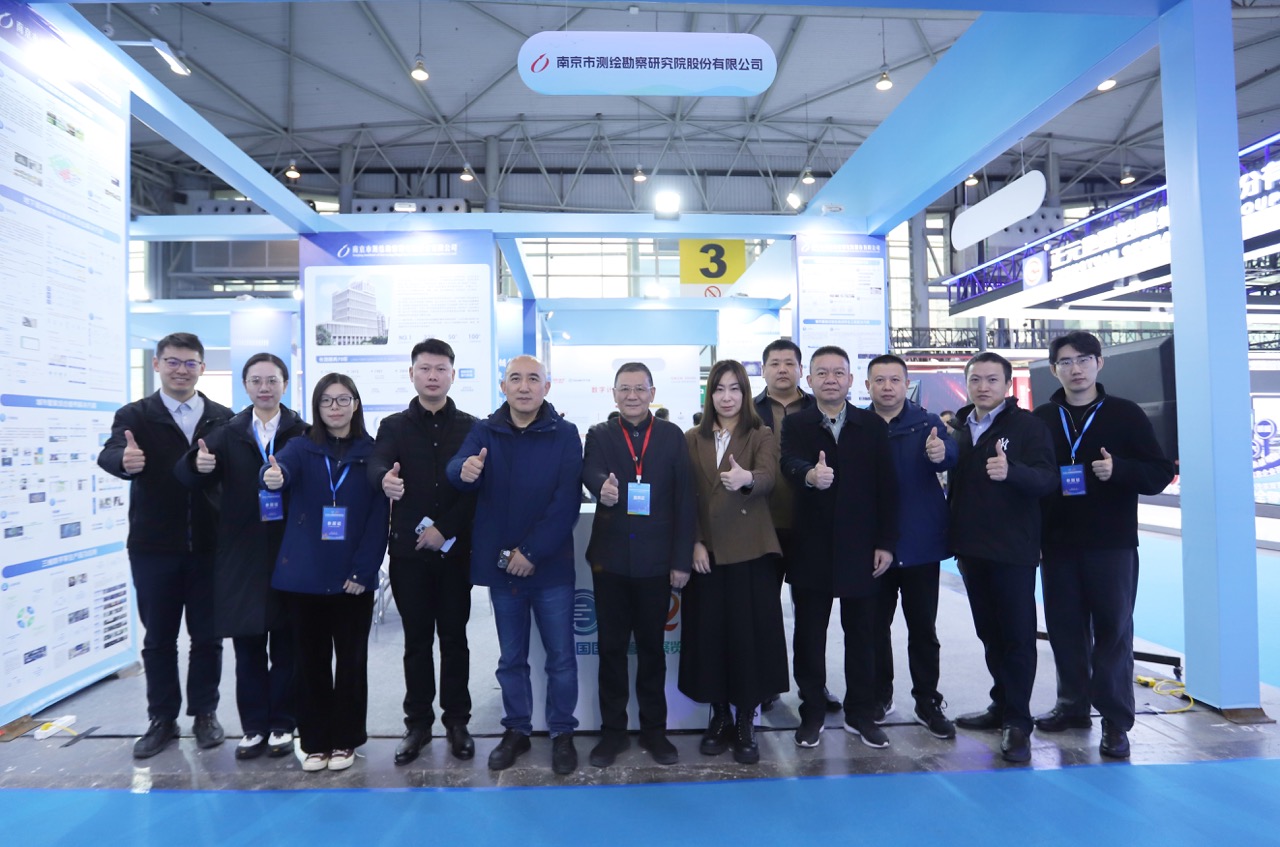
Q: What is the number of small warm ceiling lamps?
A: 9